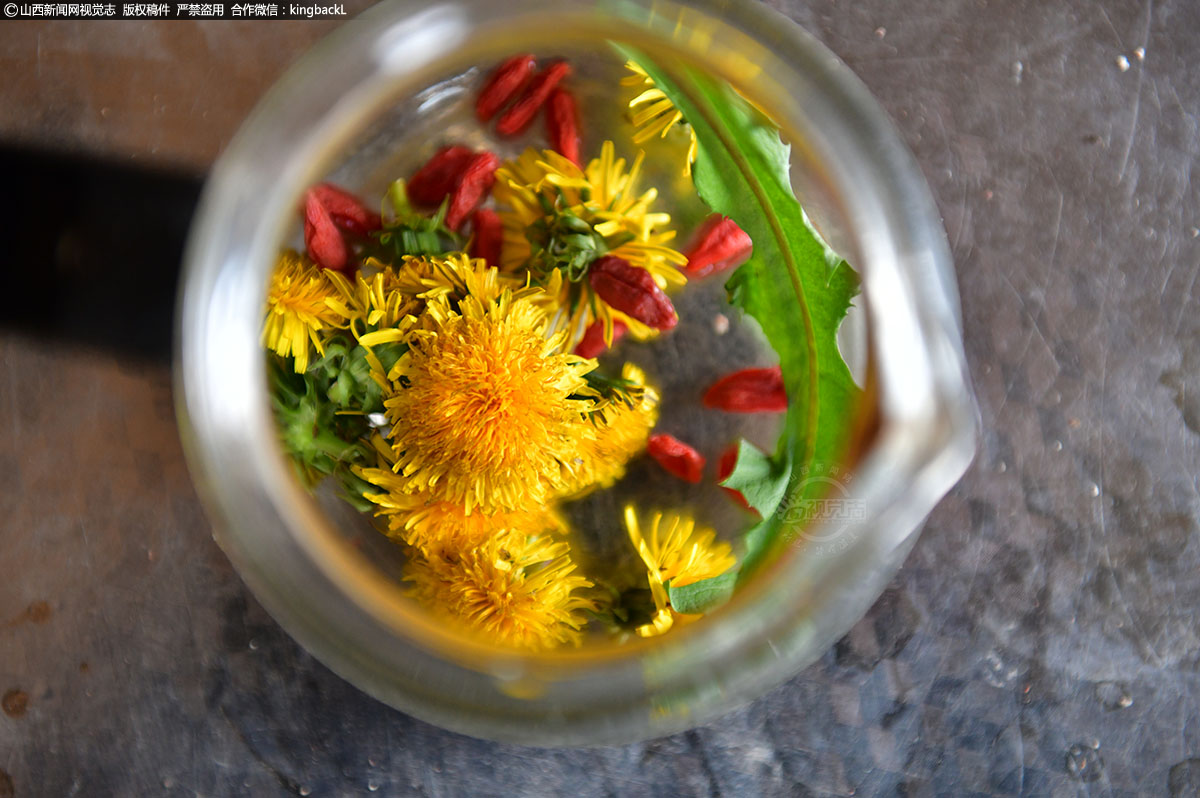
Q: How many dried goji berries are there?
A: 14